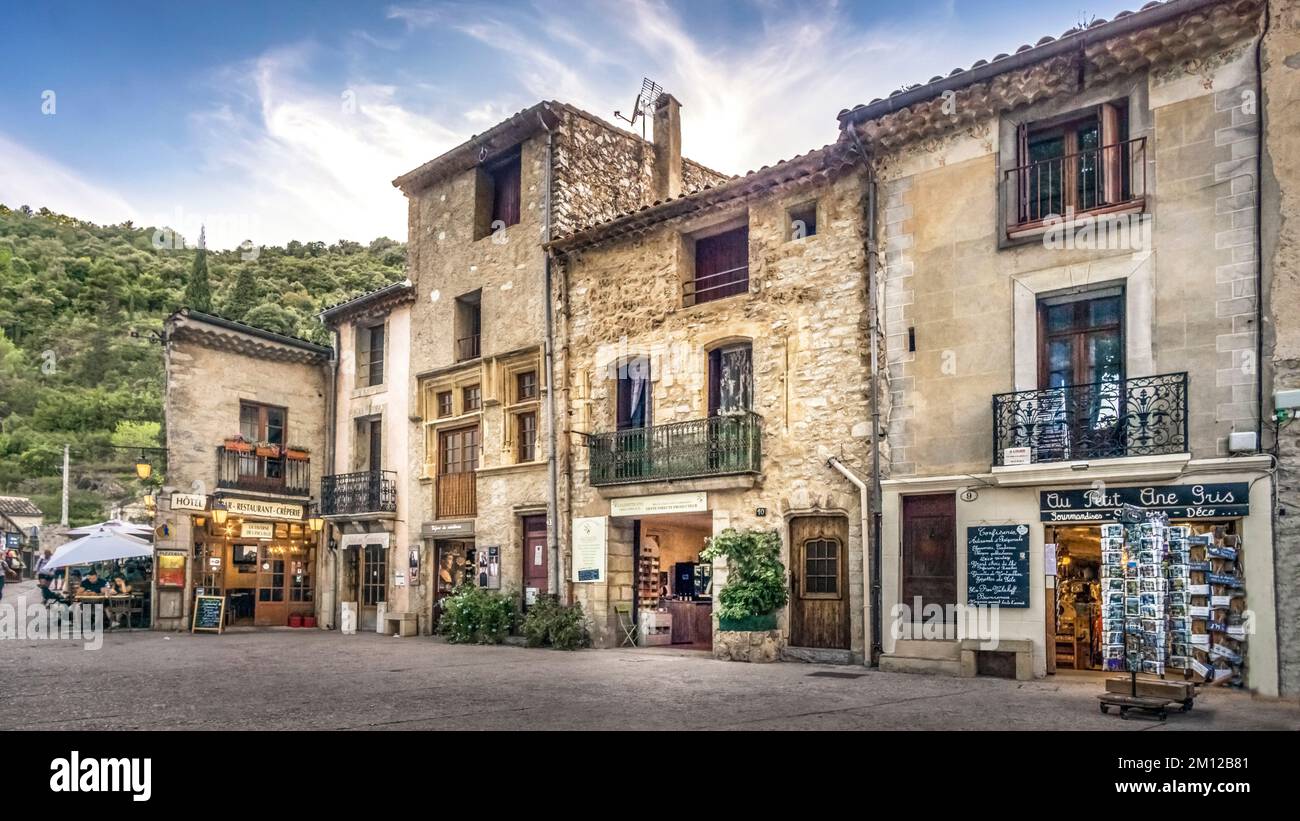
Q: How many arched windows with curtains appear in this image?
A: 2